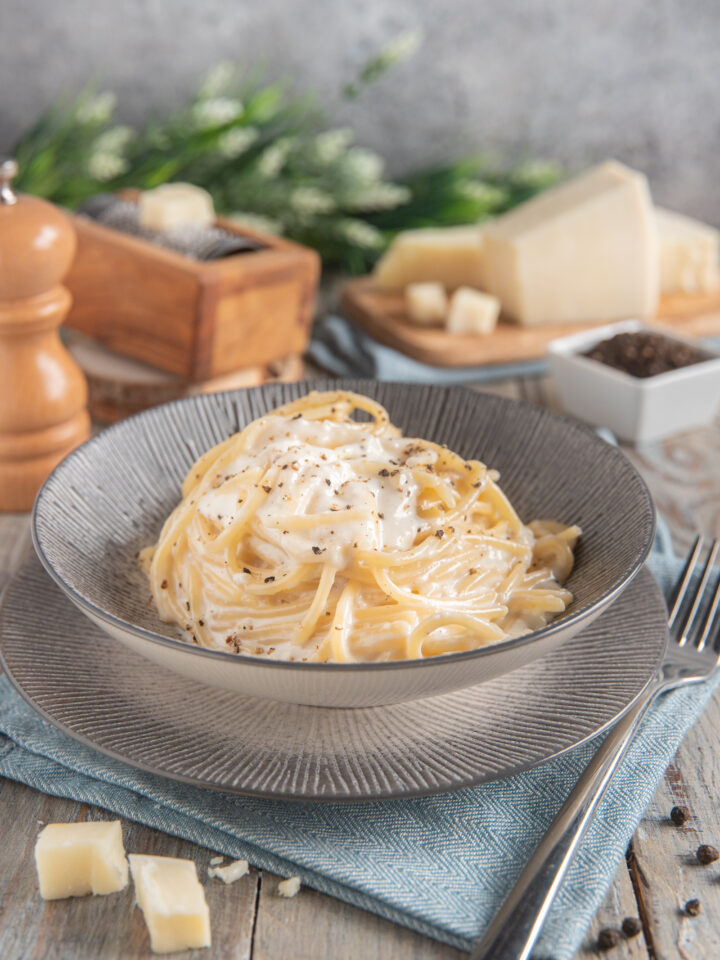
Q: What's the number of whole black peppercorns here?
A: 5